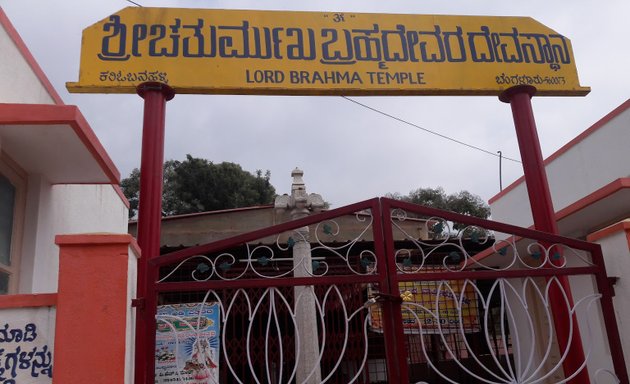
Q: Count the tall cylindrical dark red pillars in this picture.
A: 2